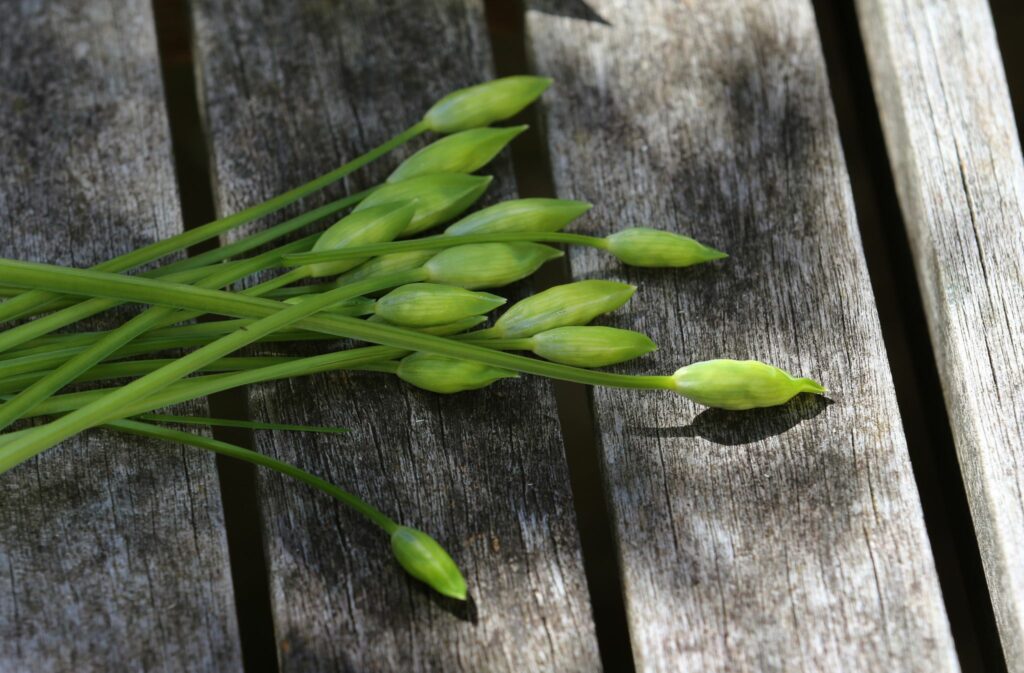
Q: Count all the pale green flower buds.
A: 15